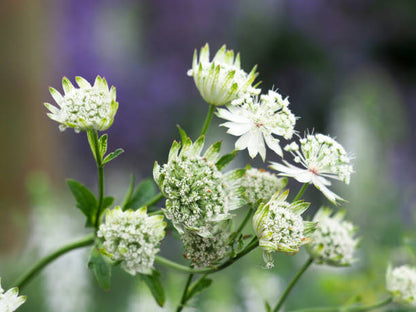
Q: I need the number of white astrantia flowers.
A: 12